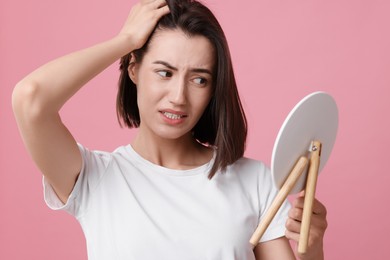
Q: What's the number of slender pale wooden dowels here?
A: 2